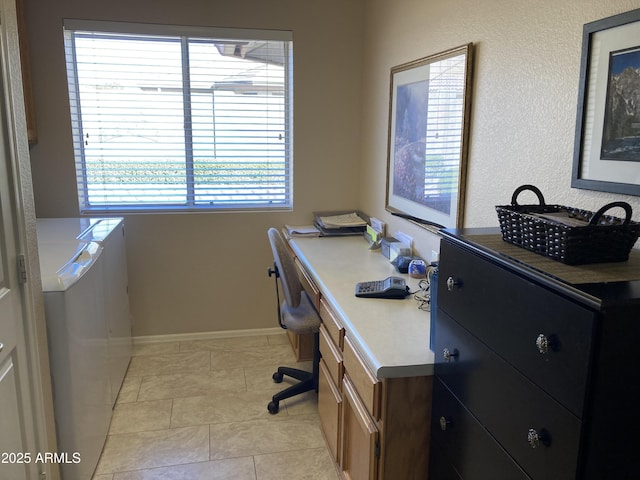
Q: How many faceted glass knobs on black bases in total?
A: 5